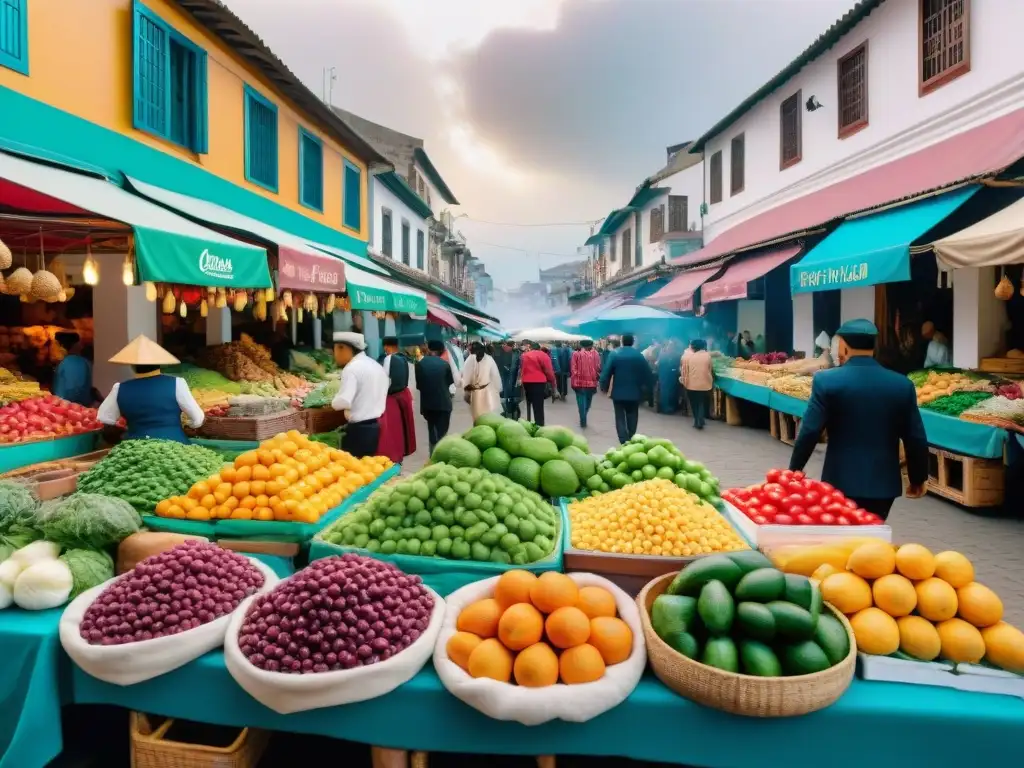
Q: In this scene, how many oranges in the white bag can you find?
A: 11